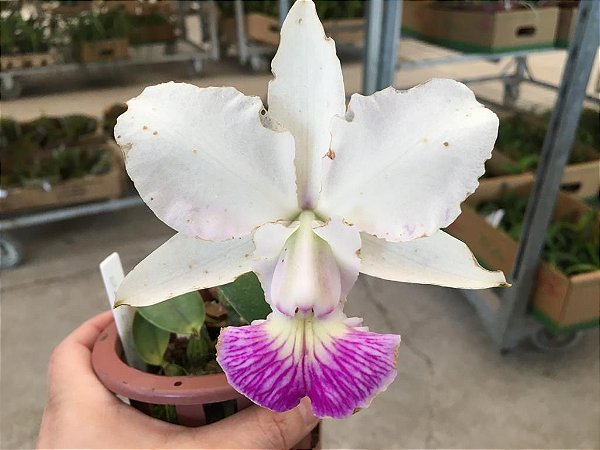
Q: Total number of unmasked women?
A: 0